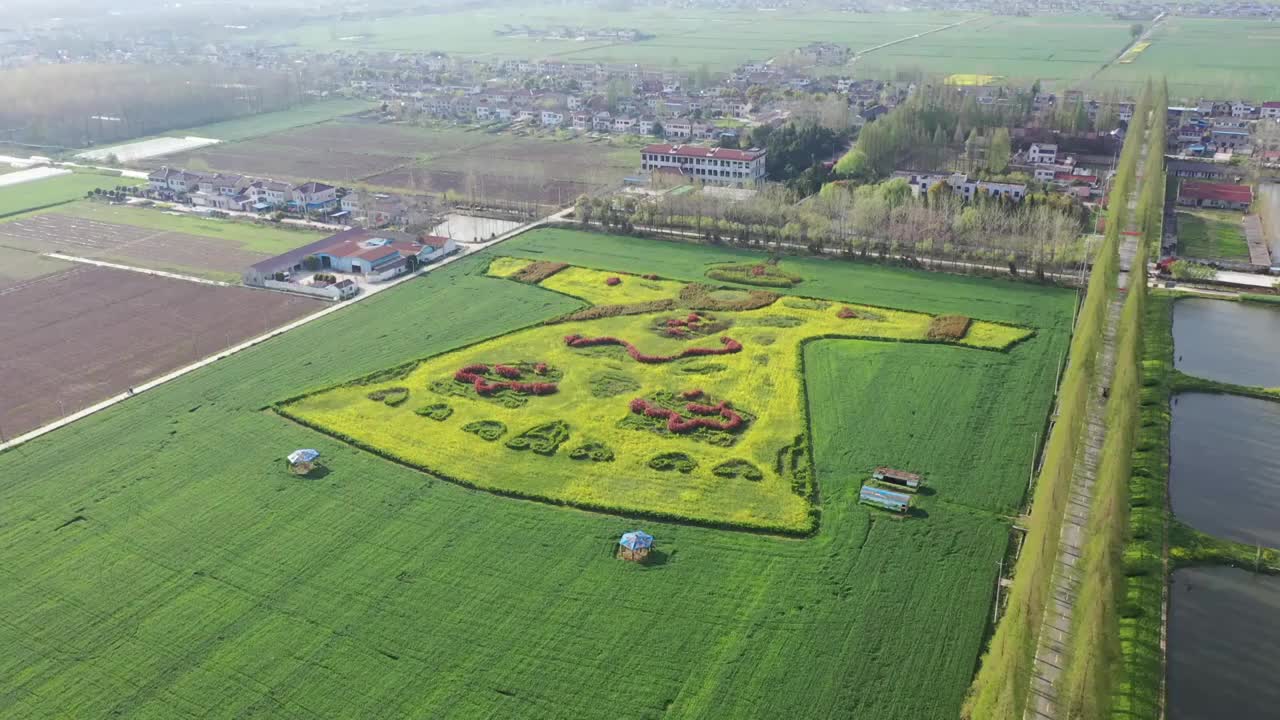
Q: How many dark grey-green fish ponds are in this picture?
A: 3